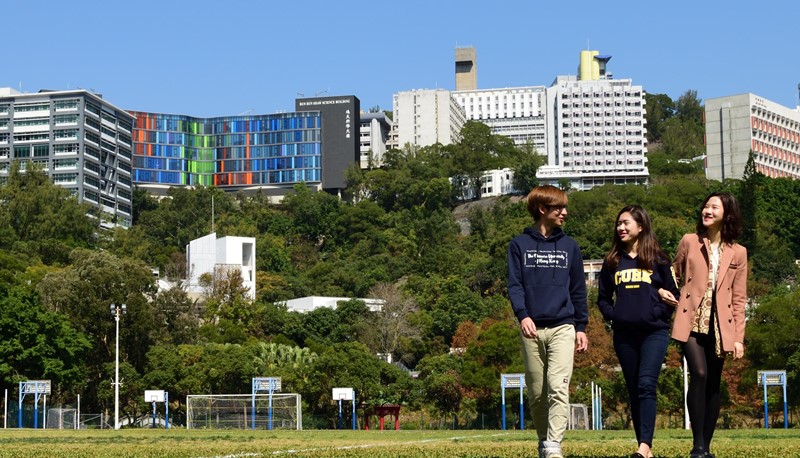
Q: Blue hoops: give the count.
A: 6